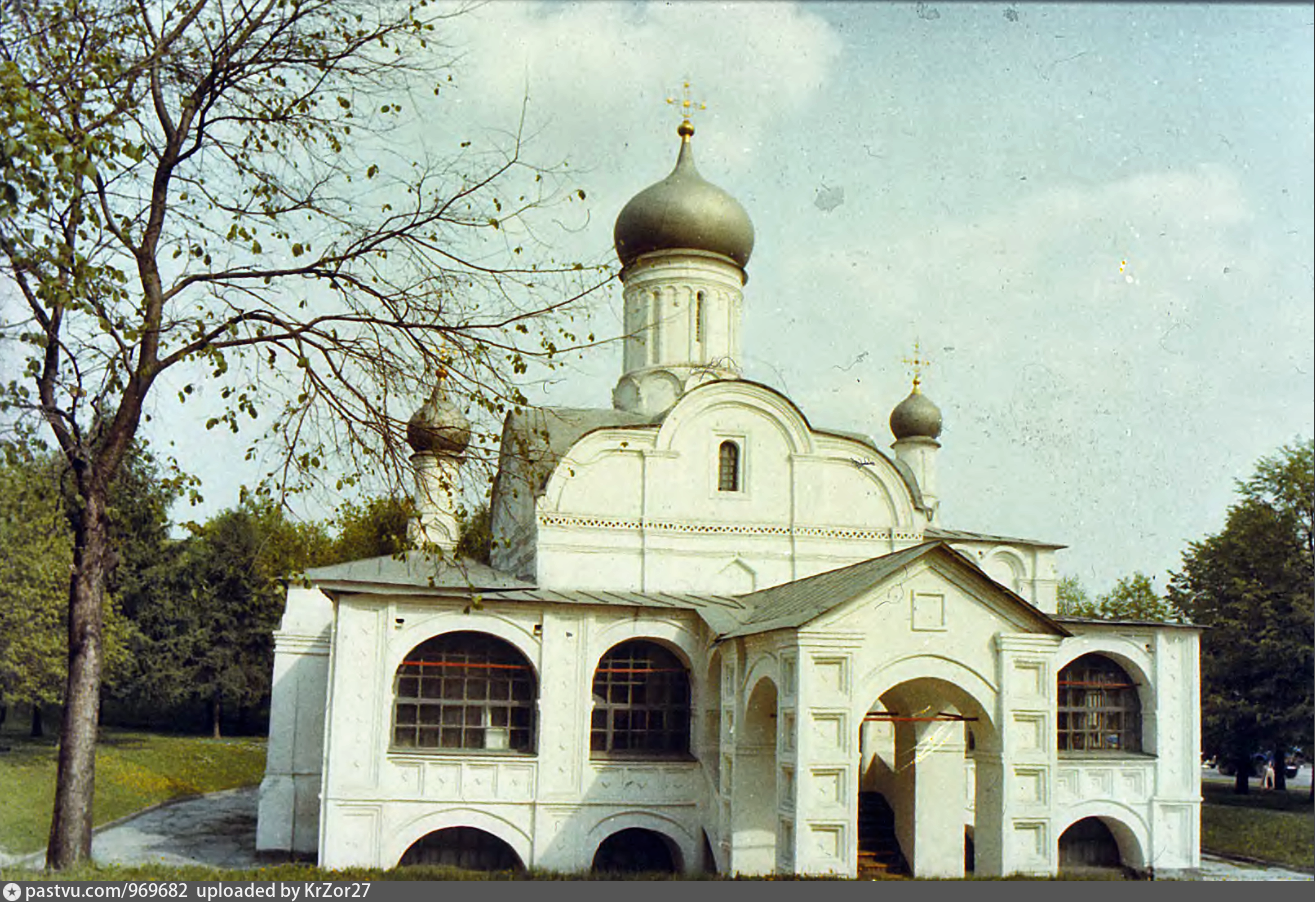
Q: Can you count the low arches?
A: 3